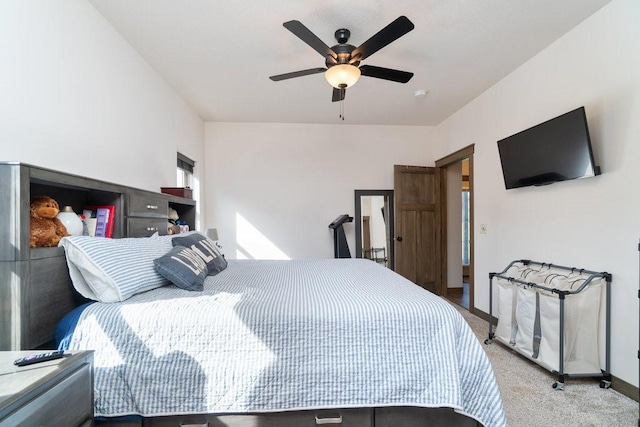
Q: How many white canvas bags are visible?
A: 3